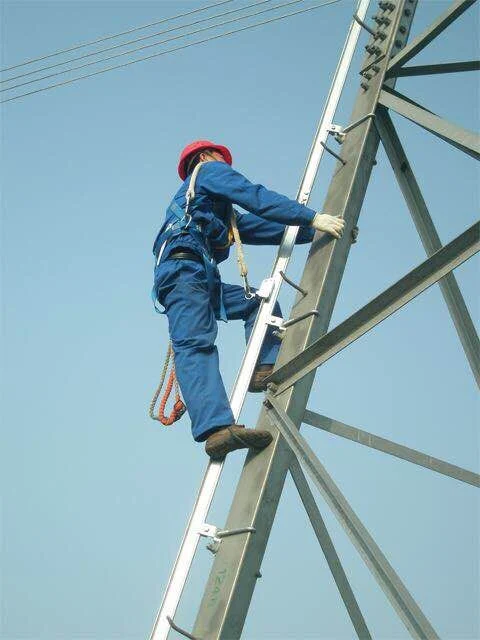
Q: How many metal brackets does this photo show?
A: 3